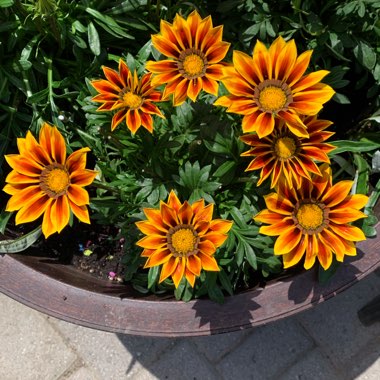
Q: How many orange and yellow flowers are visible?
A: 7